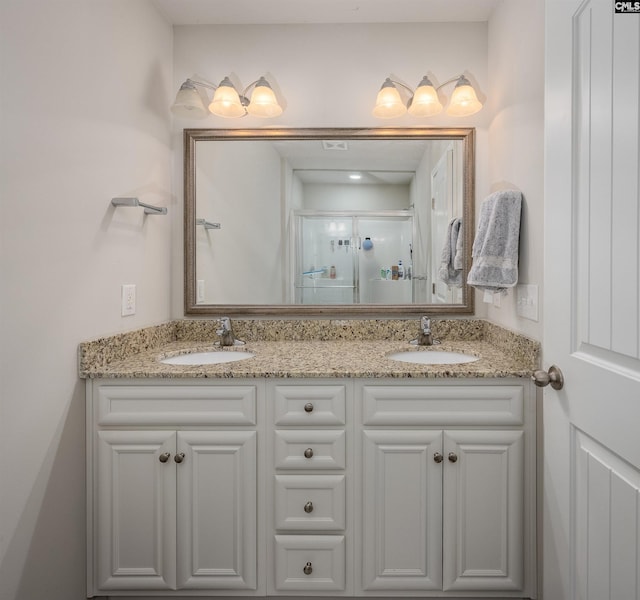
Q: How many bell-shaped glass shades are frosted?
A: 6